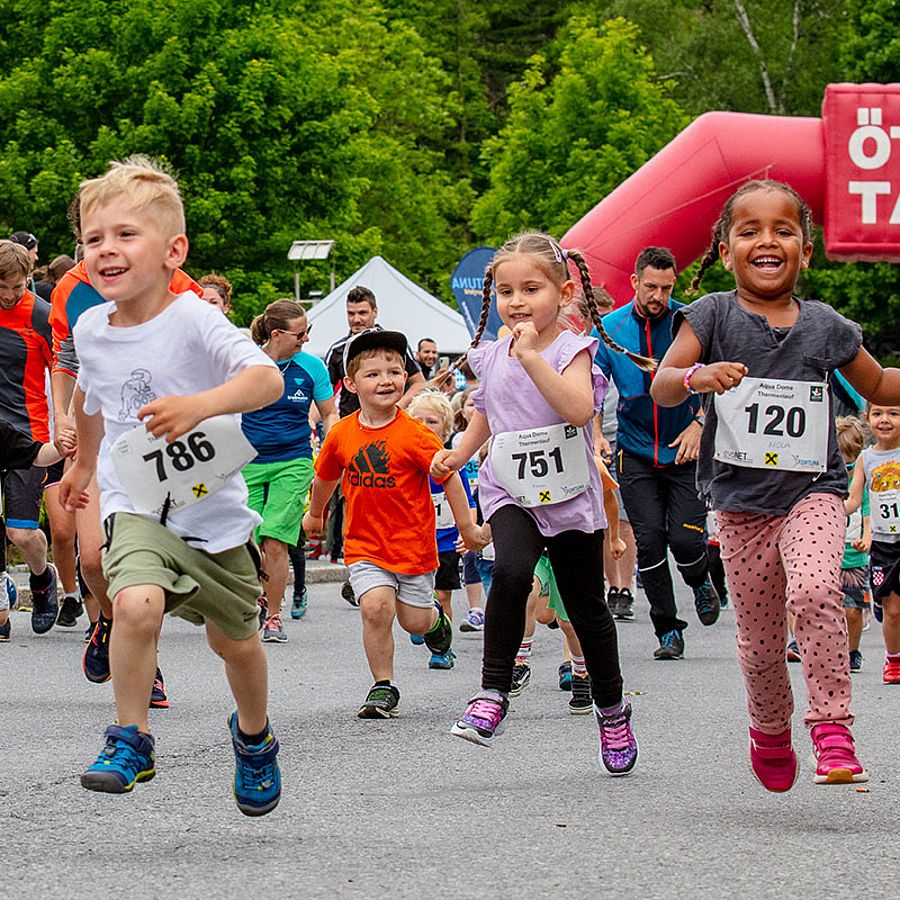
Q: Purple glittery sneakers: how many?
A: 2